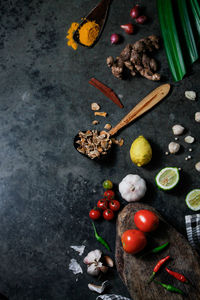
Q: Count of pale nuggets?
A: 6